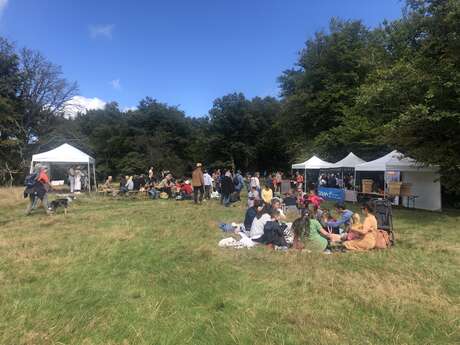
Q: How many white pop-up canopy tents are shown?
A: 4